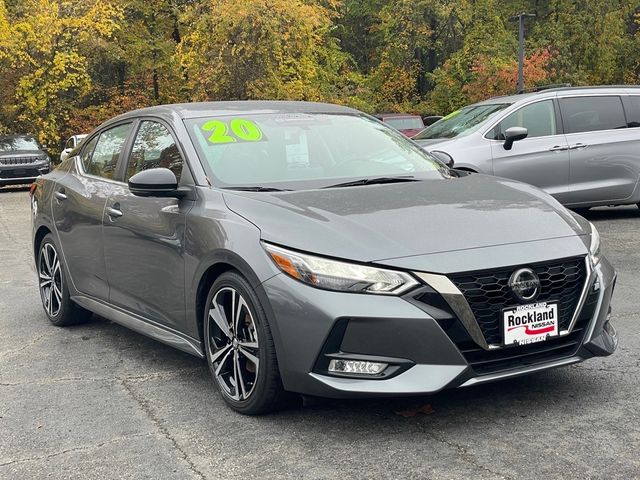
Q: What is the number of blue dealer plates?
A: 0